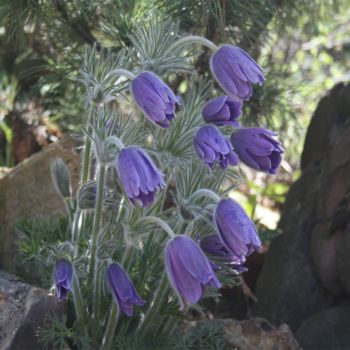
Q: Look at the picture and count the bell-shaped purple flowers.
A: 11